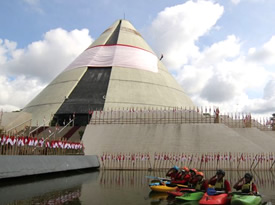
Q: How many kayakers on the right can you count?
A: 6